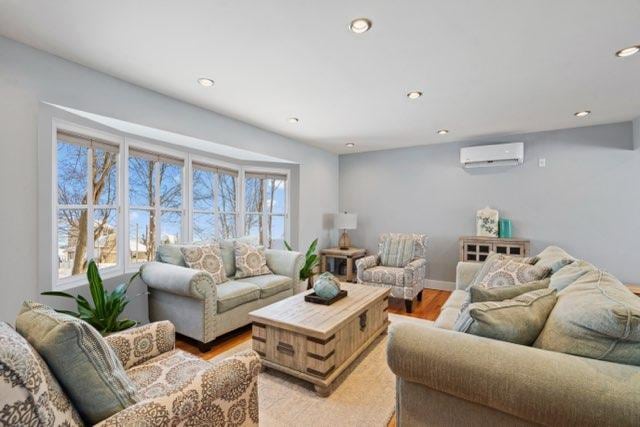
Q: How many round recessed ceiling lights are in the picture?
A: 8